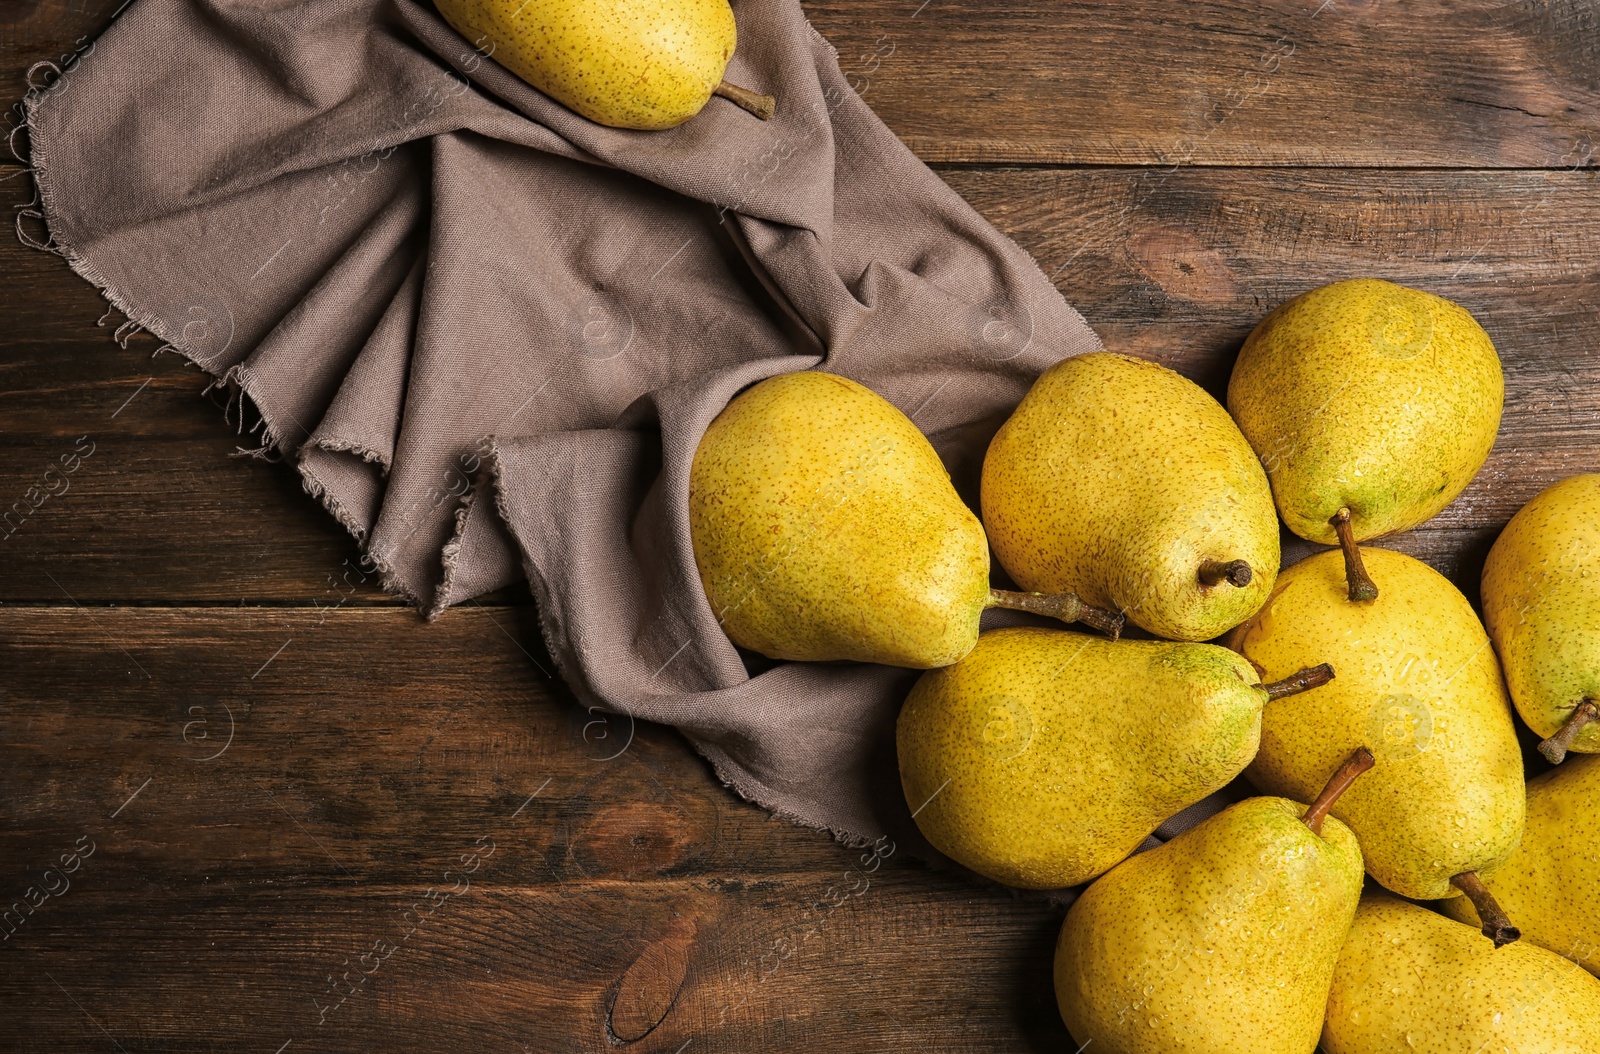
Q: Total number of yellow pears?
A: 10